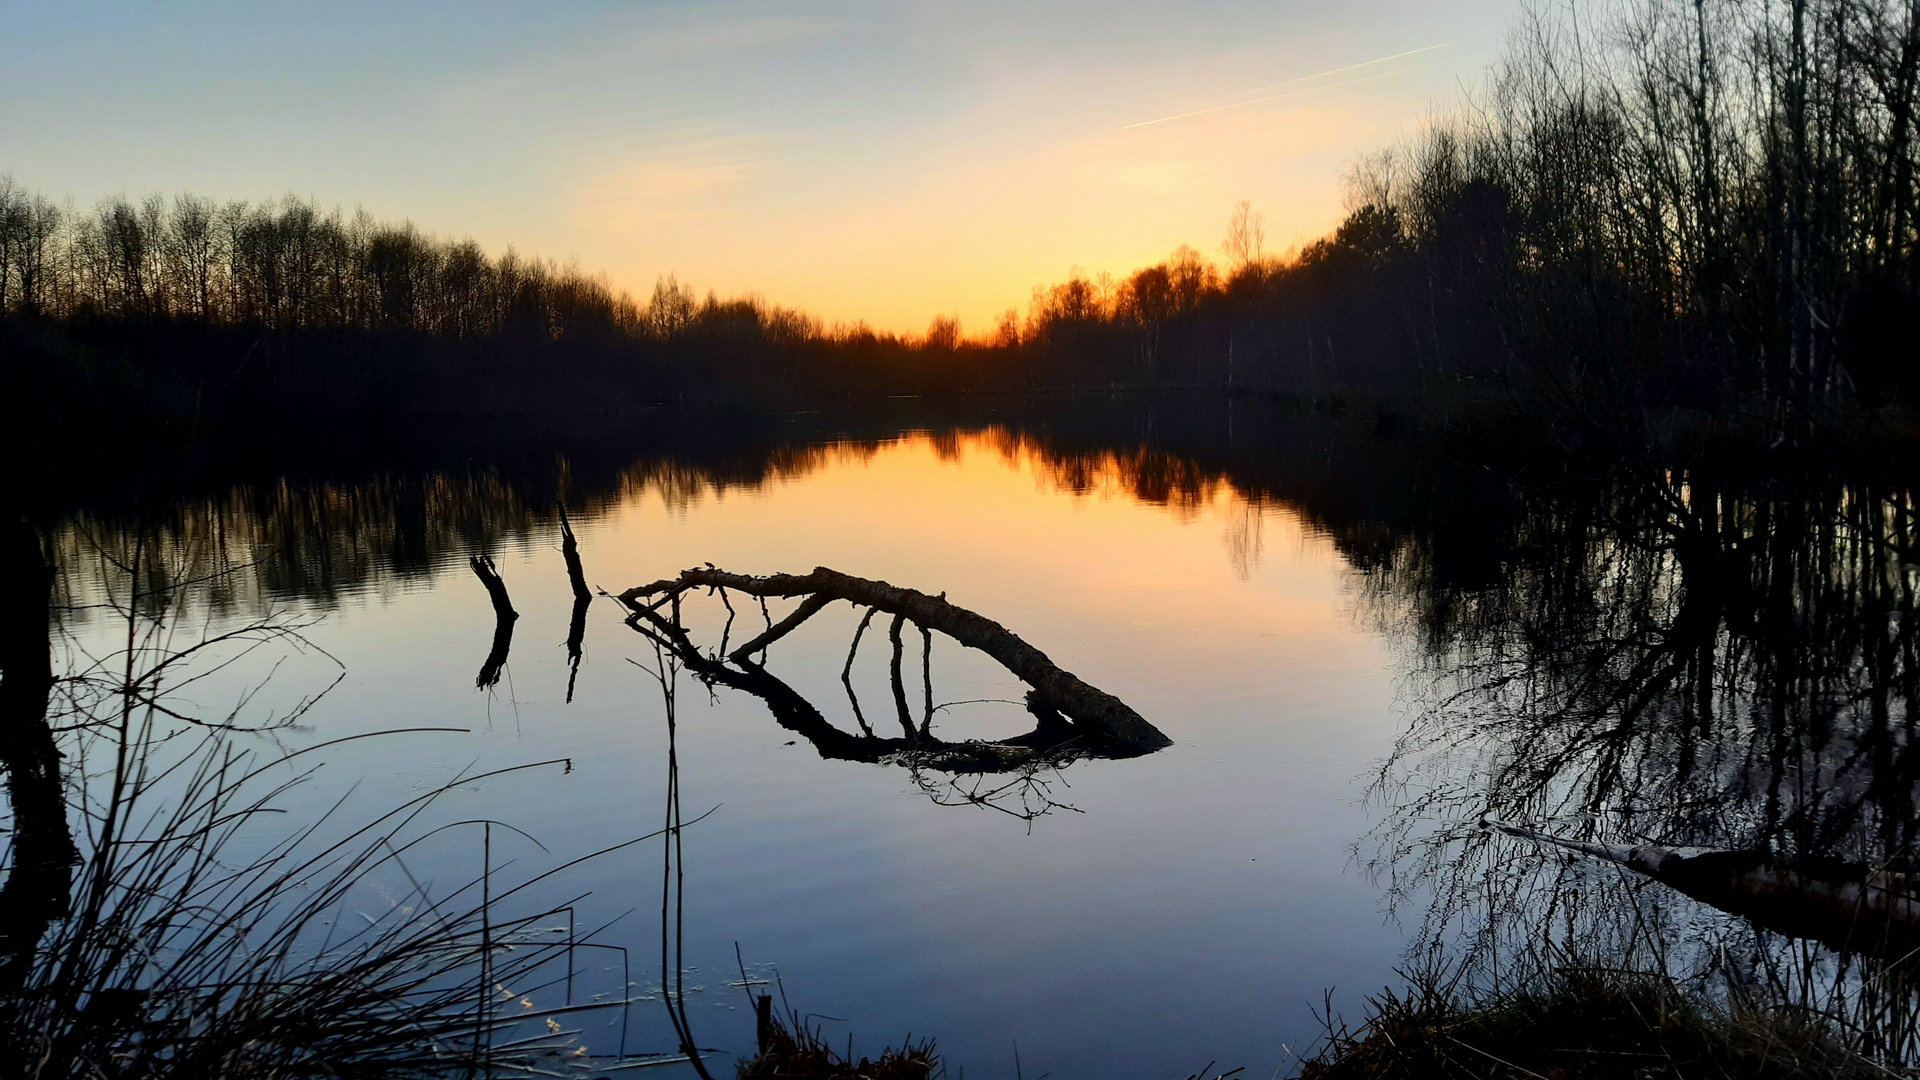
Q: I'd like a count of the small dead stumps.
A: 2